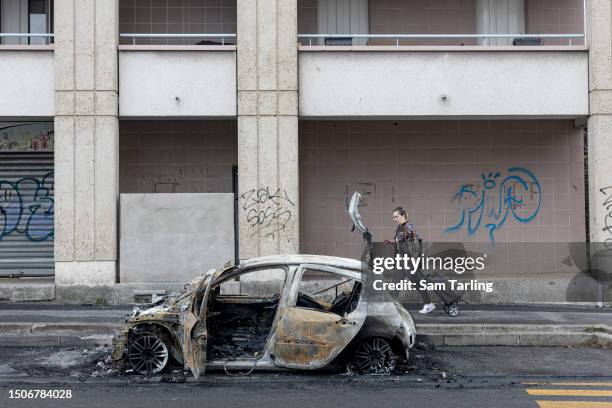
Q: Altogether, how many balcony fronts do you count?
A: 3